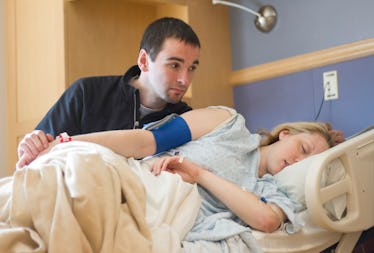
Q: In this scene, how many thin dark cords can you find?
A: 1